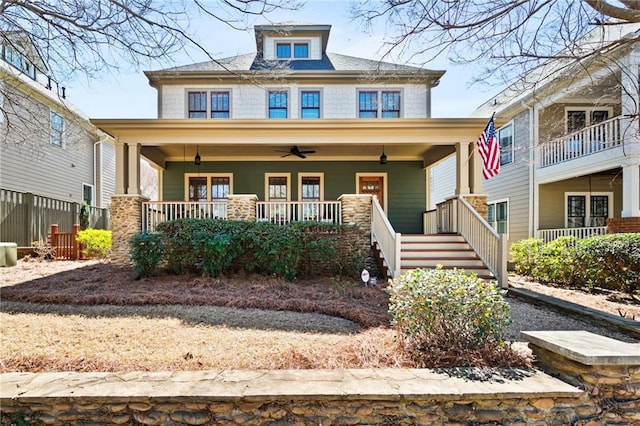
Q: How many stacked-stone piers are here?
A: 4